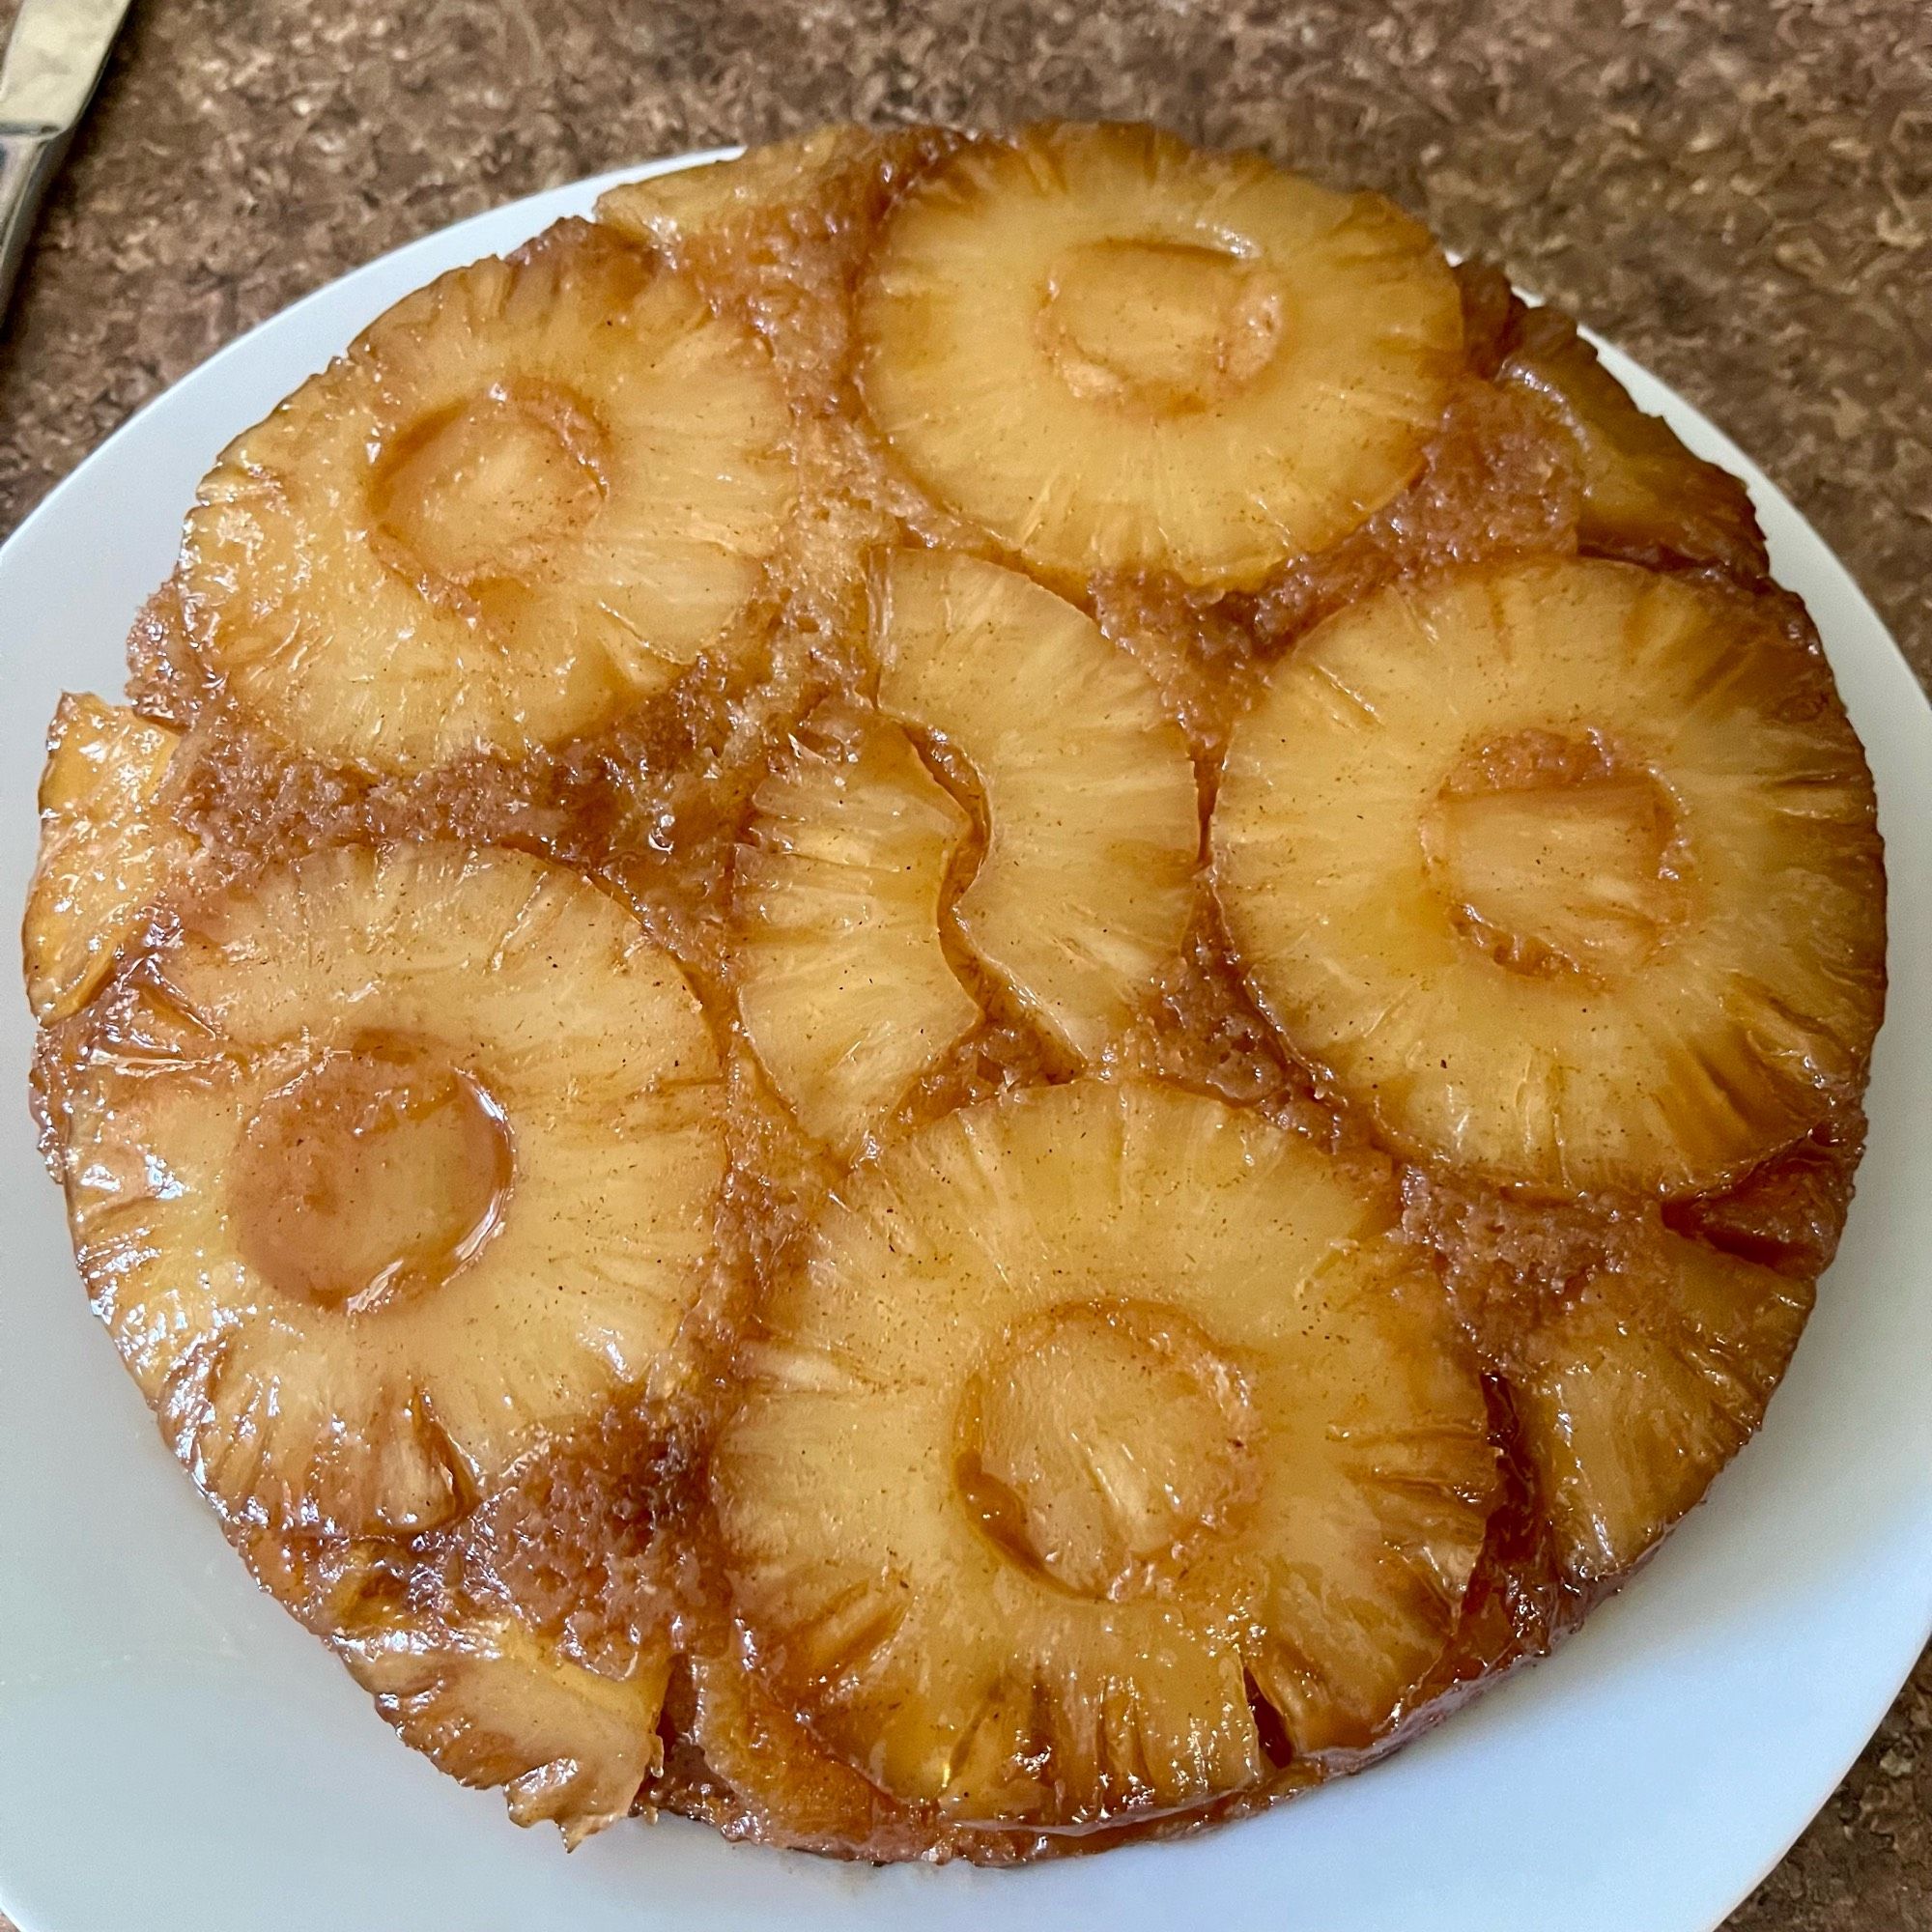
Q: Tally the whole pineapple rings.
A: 5